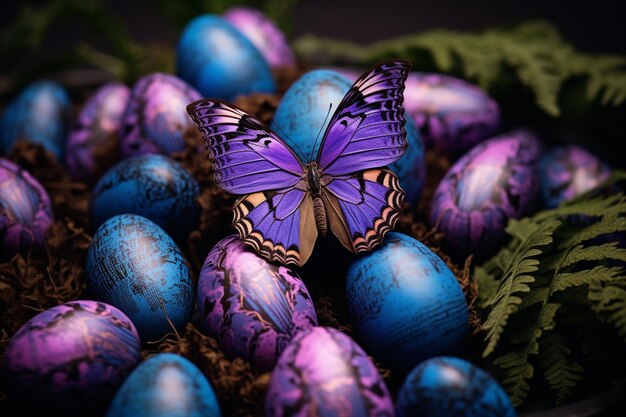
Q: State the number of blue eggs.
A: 8